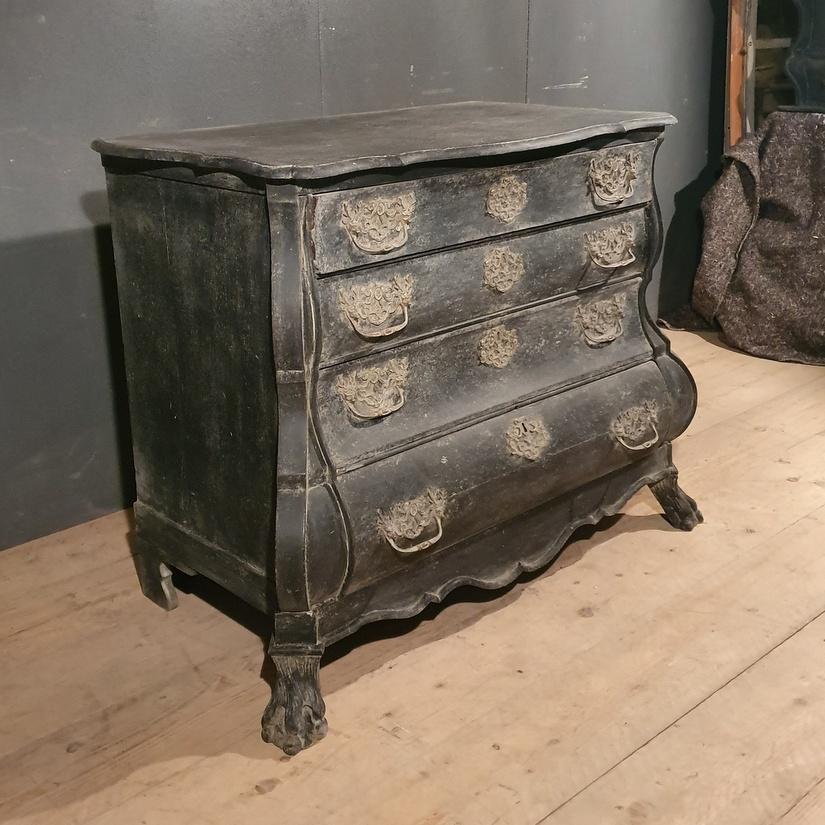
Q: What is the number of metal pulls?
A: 8